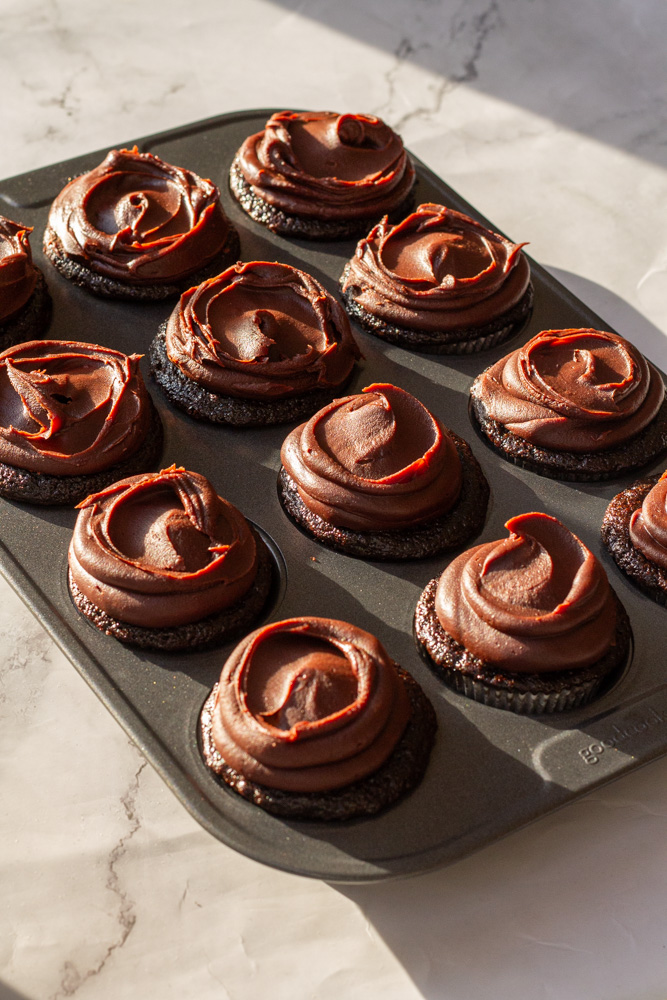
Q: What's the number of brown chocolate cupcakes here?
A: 12